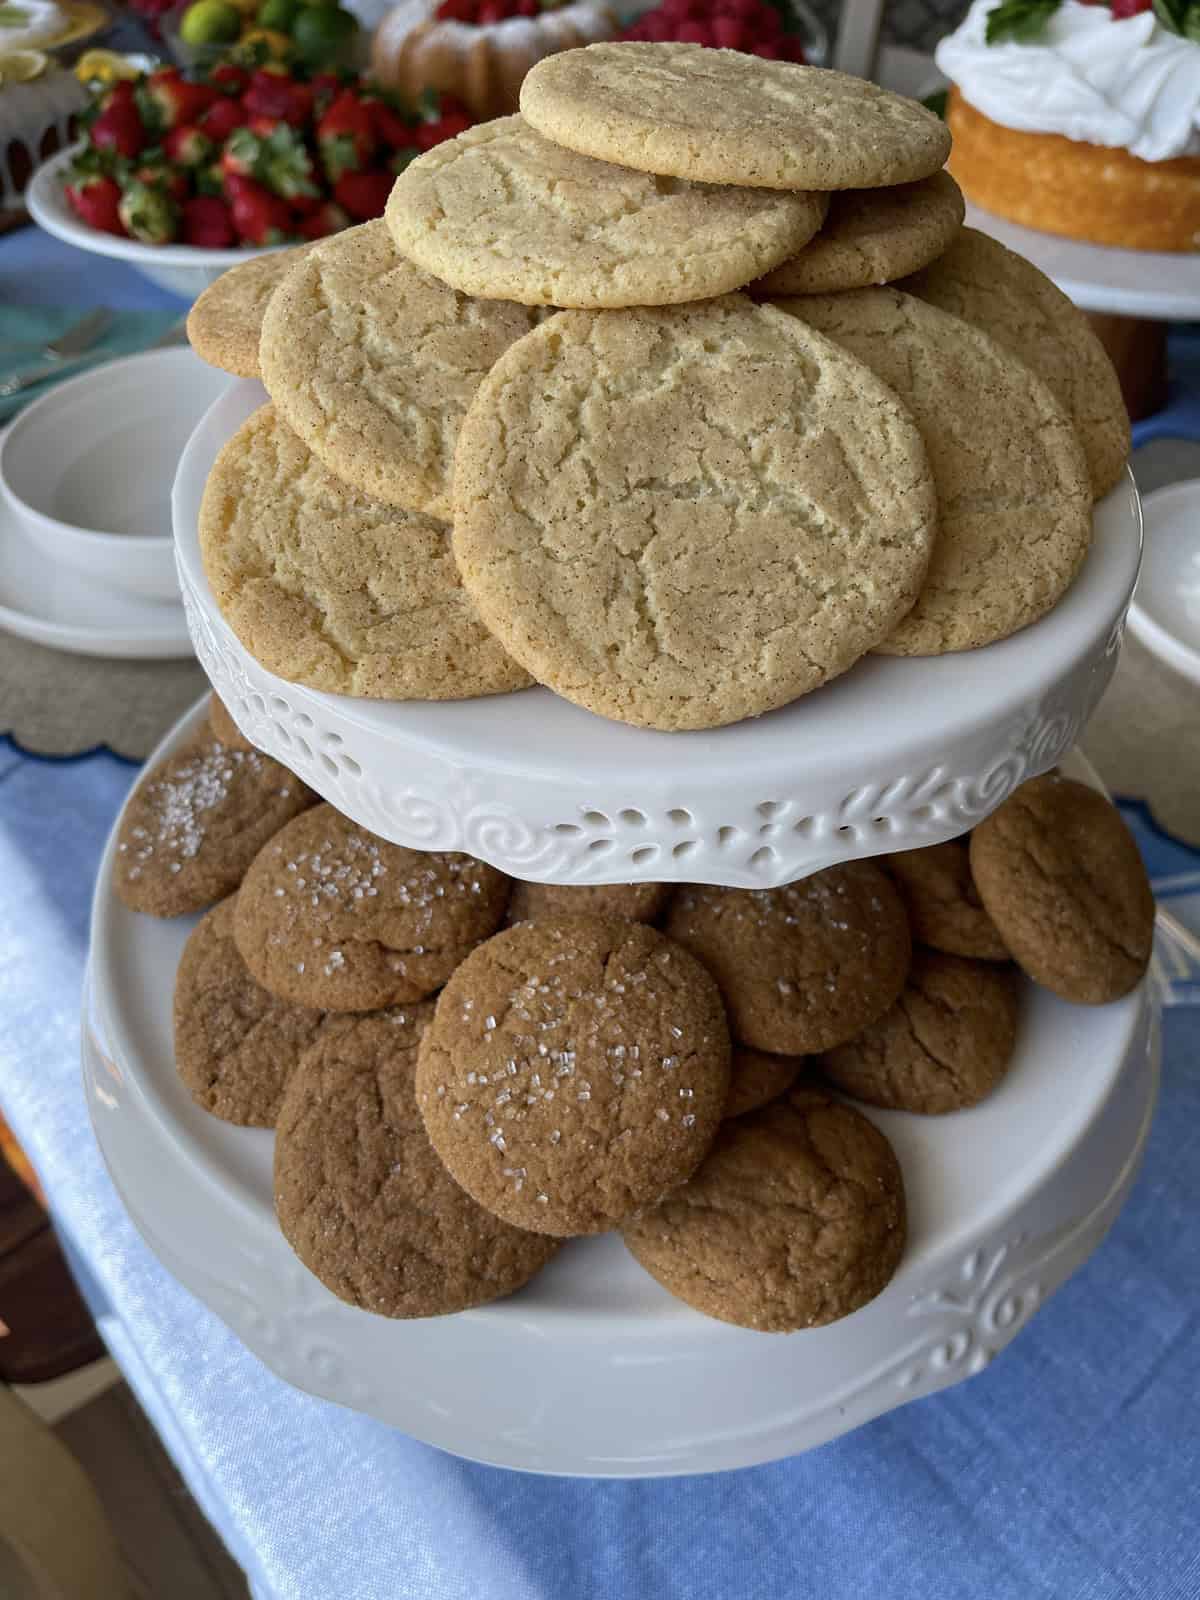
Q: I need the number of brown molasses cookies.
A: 13